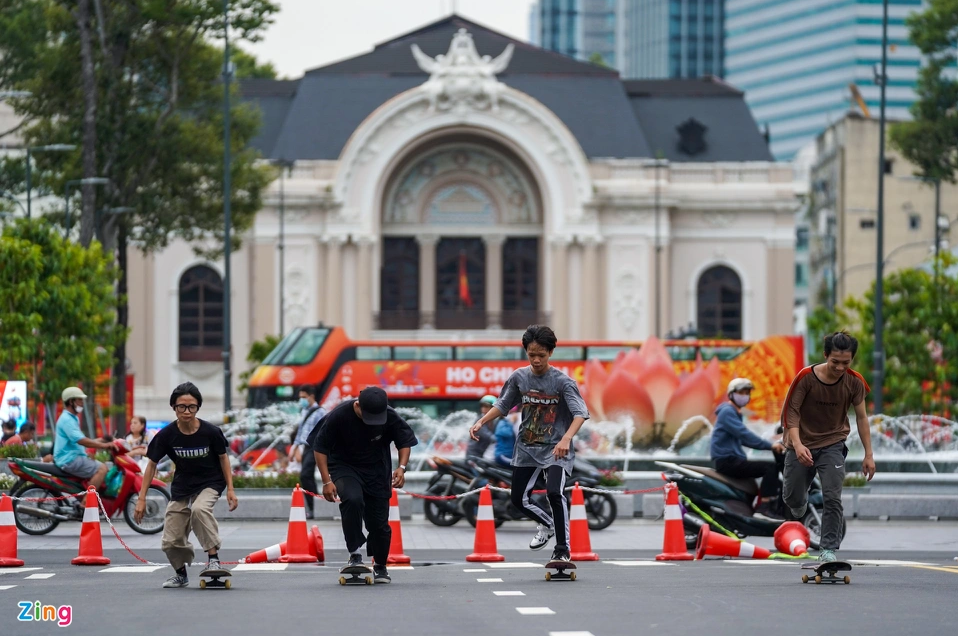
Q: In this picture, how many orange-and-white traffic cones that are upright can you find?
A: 7